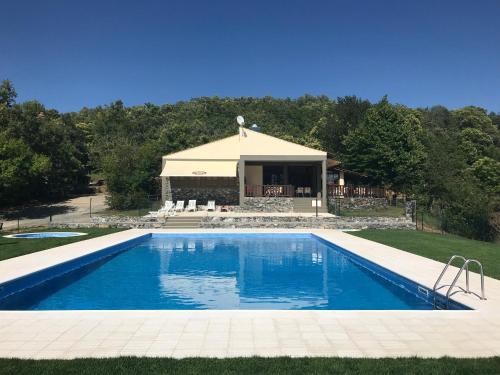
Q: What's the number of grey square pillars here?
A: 3